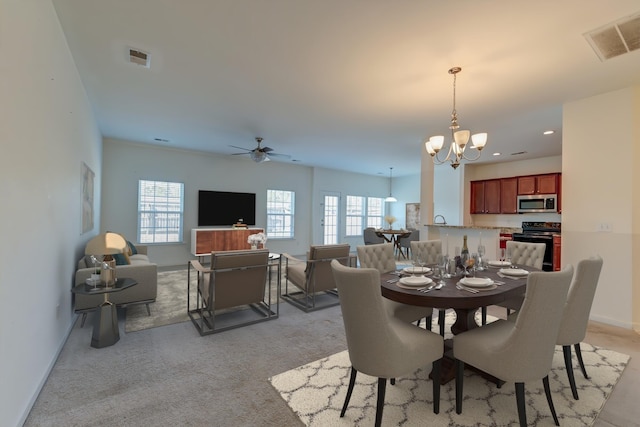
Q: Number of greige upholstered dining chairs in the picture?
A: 6